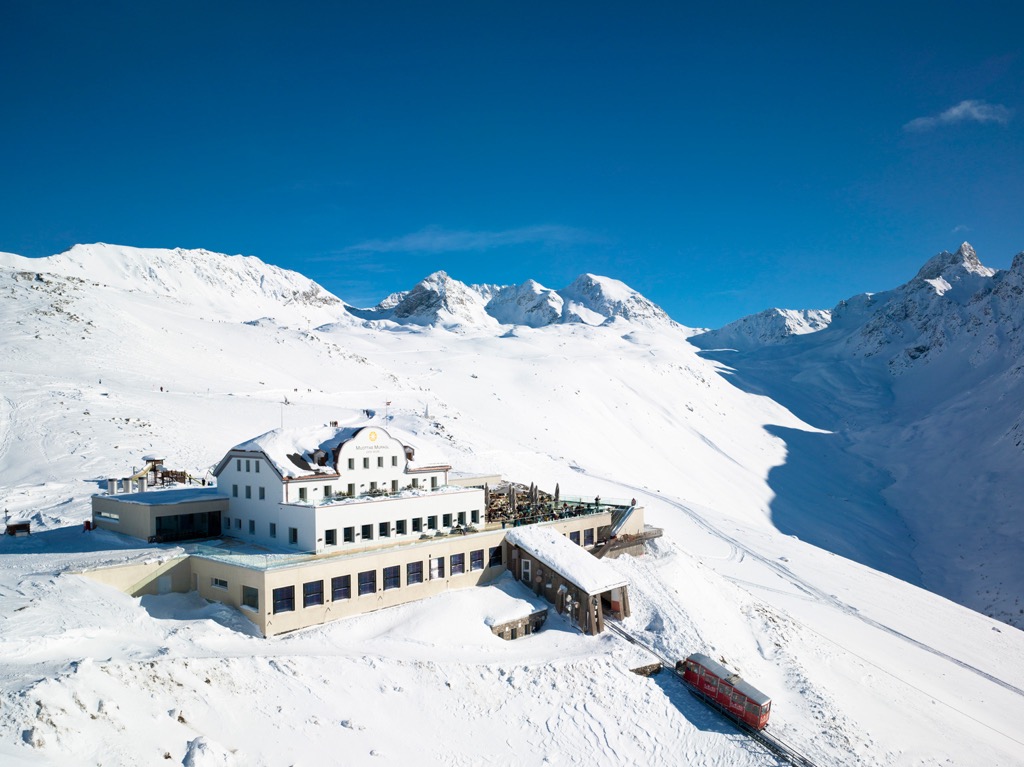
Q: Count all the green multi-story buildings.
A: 0